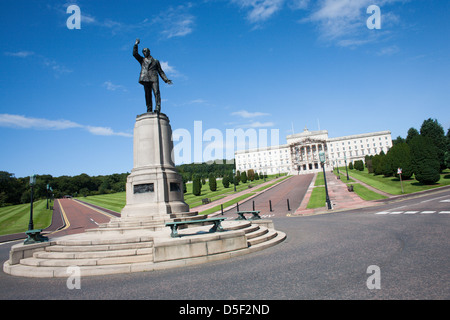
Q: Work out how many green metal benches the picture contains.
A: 3